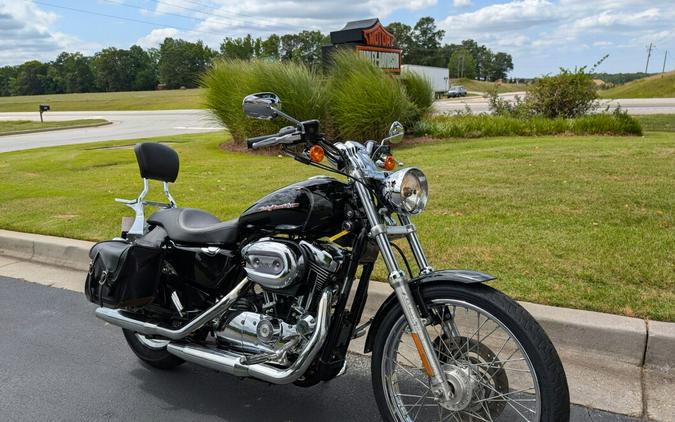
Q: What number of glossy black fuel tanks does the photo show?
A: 1